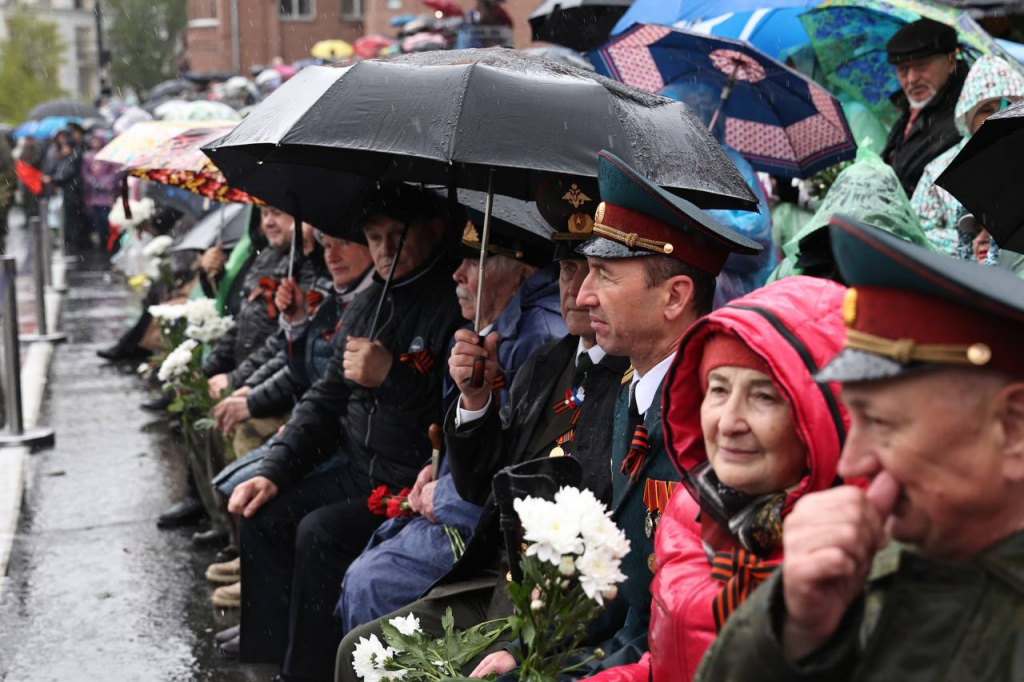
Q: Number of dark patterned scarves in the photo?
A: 1